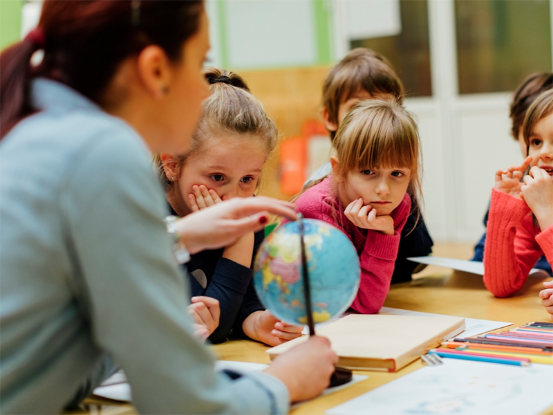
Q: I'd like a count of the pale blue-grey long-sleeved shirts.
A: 1